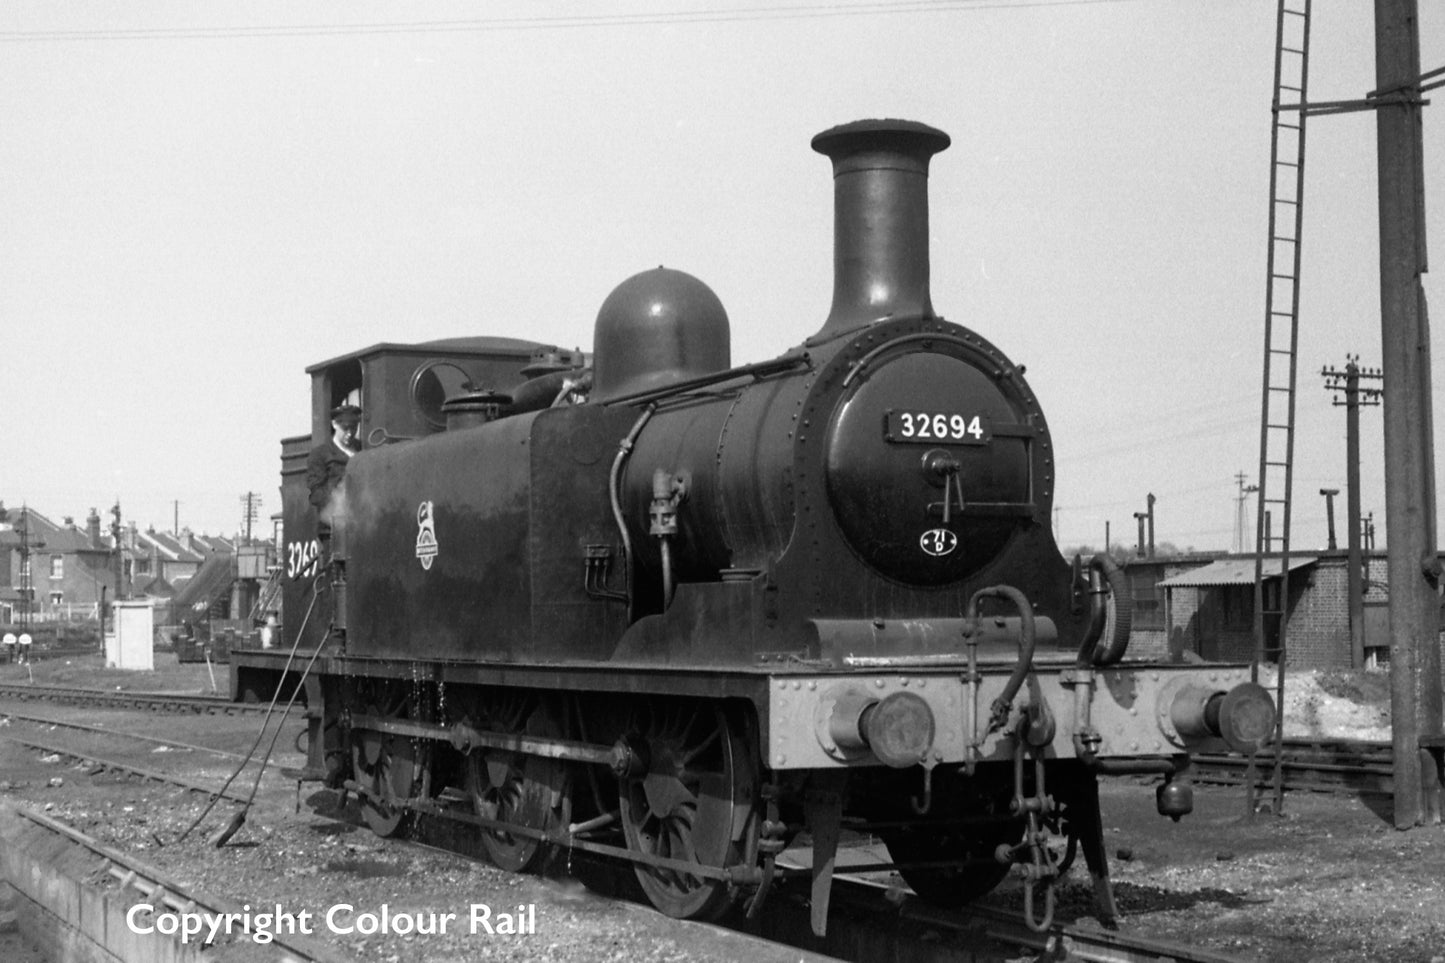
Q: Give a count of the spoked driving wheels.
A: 3